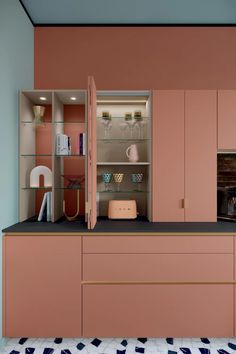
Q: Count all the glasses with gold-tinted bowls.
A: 1